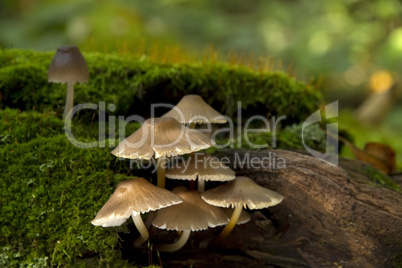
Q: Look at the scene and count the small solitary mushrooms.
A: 1